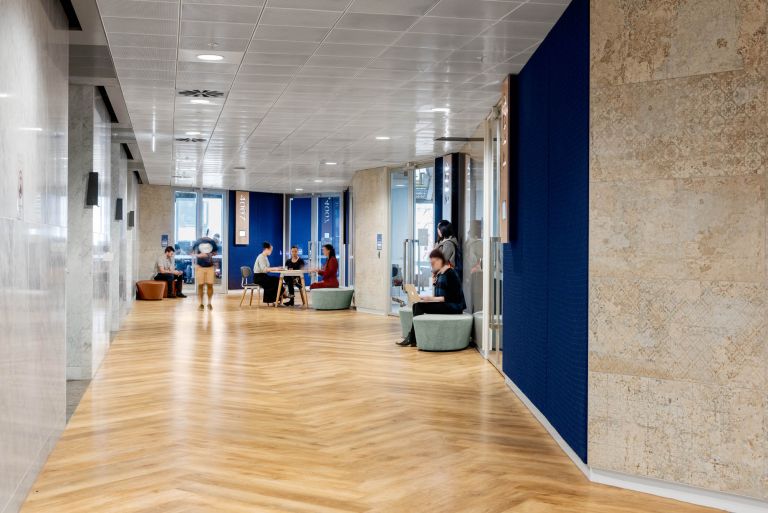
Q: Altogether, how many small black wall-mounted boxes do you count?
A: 3